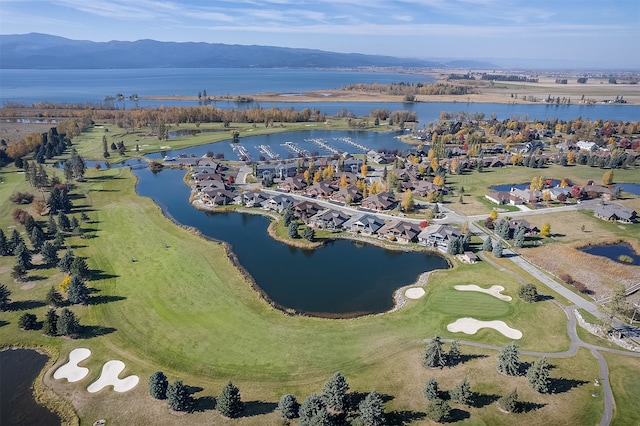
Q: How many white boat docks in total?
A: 5